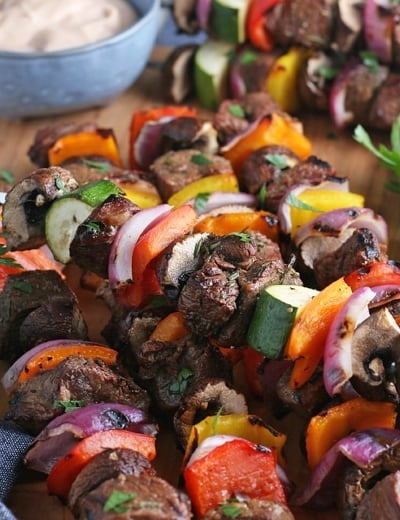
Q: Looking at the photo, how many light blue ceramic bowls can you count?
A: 1